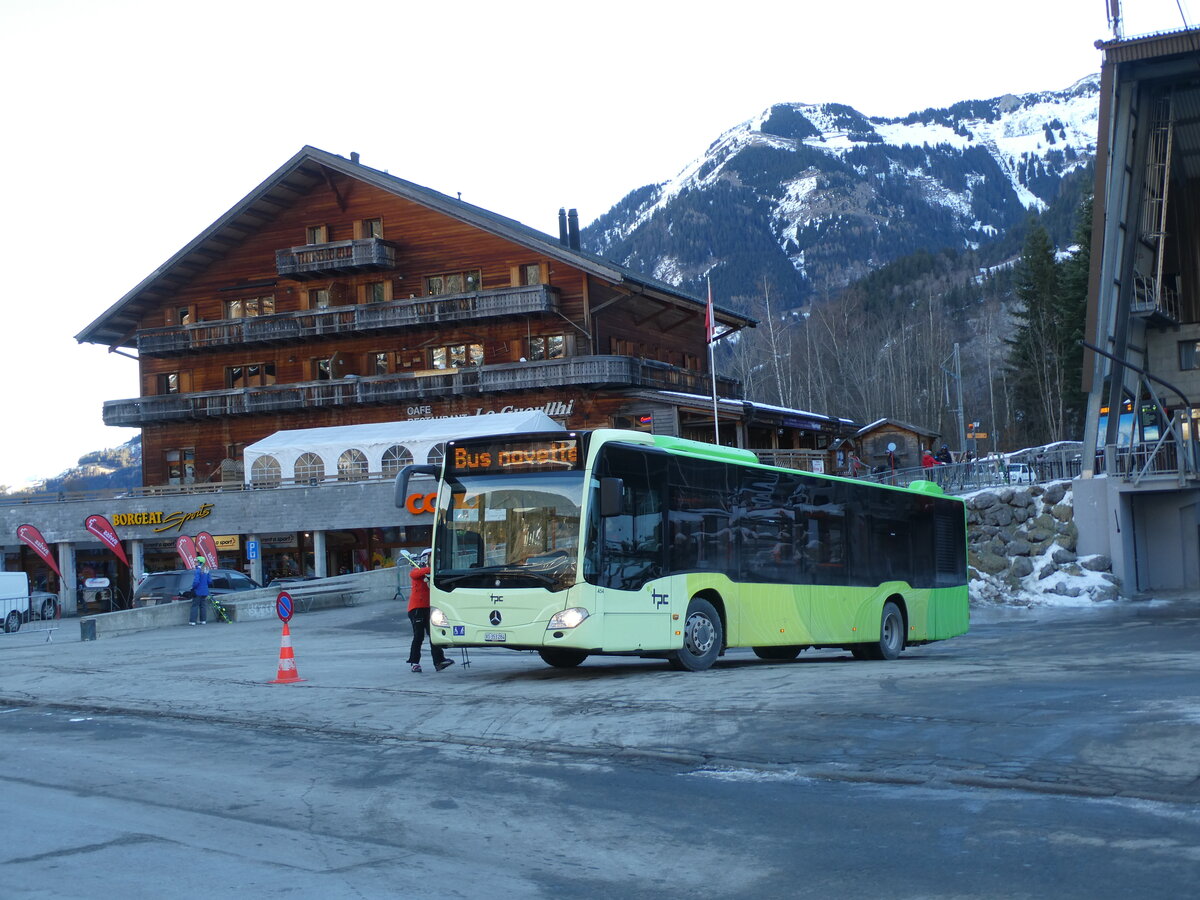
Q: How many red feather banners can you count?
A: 4